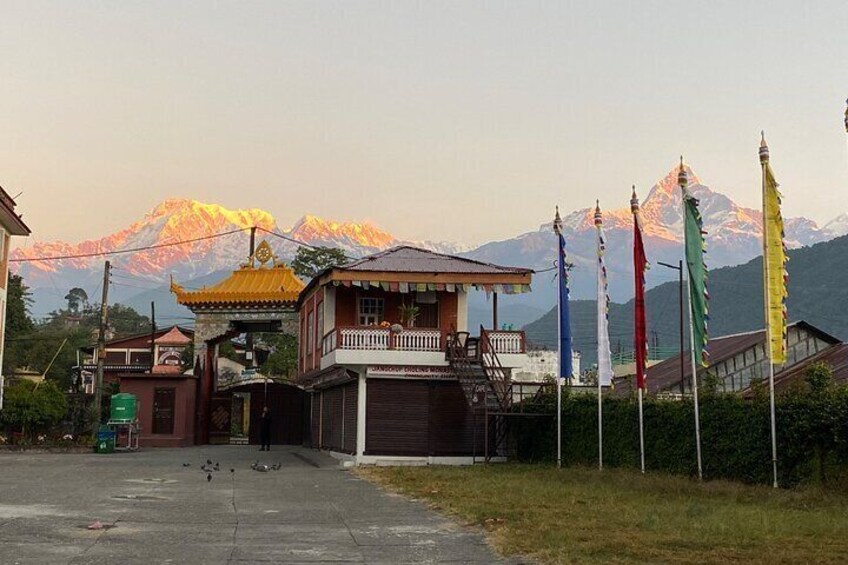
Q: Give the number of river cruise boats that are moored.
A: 0